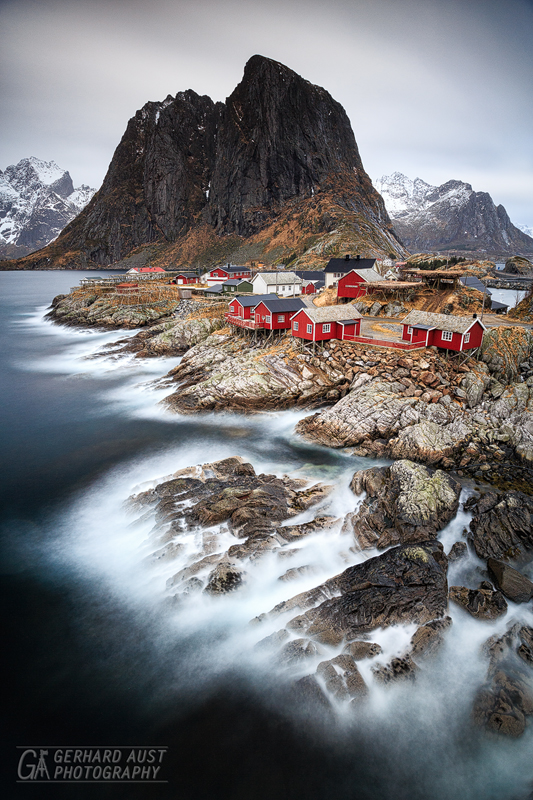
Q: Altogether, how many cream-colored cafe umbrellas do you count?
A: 0